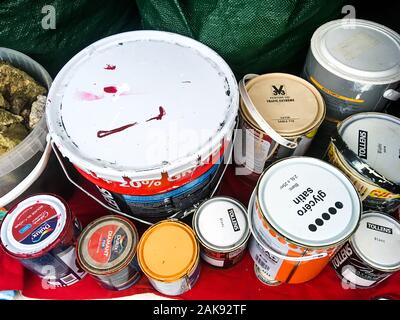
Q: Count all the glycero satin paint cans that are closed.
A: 1